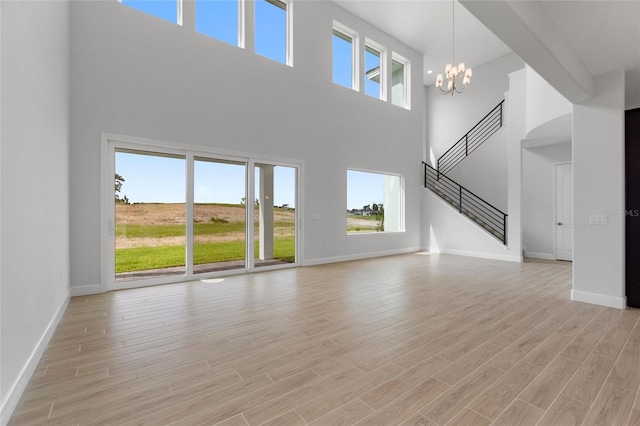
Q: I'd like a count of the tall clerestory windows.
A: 6